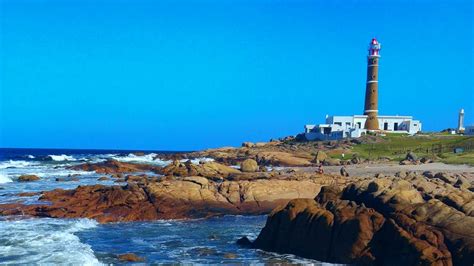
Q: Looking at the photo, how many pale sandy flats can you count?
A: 1